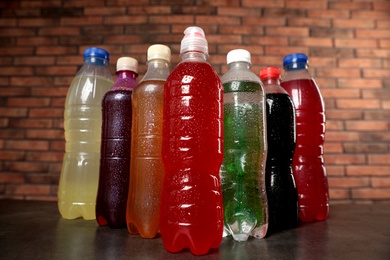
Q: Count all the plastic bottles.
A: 7